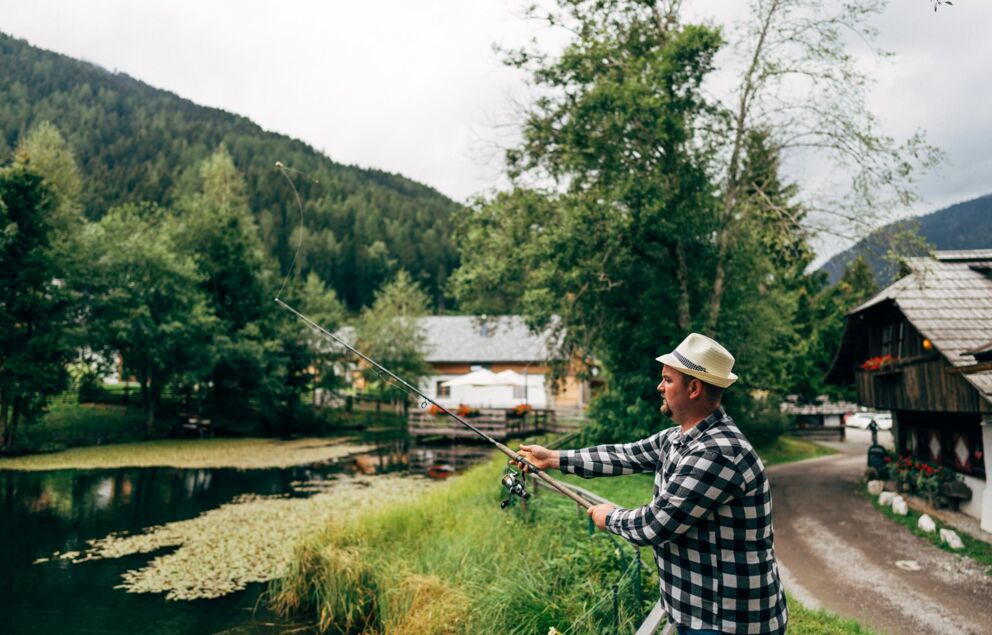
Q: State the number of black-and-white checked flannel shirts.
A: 1